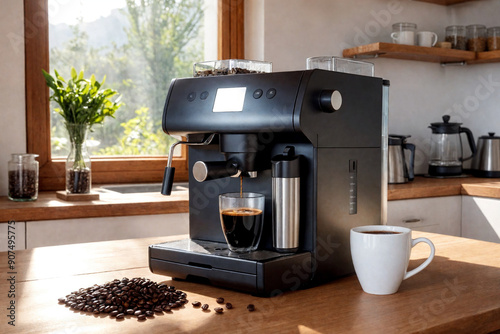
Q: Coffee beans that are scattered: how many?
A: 6